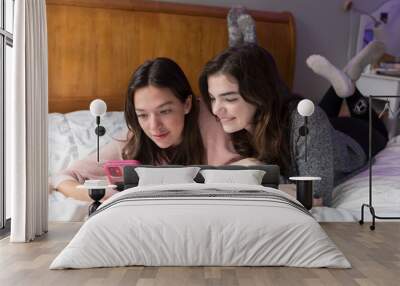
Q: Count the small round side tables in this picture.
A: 2